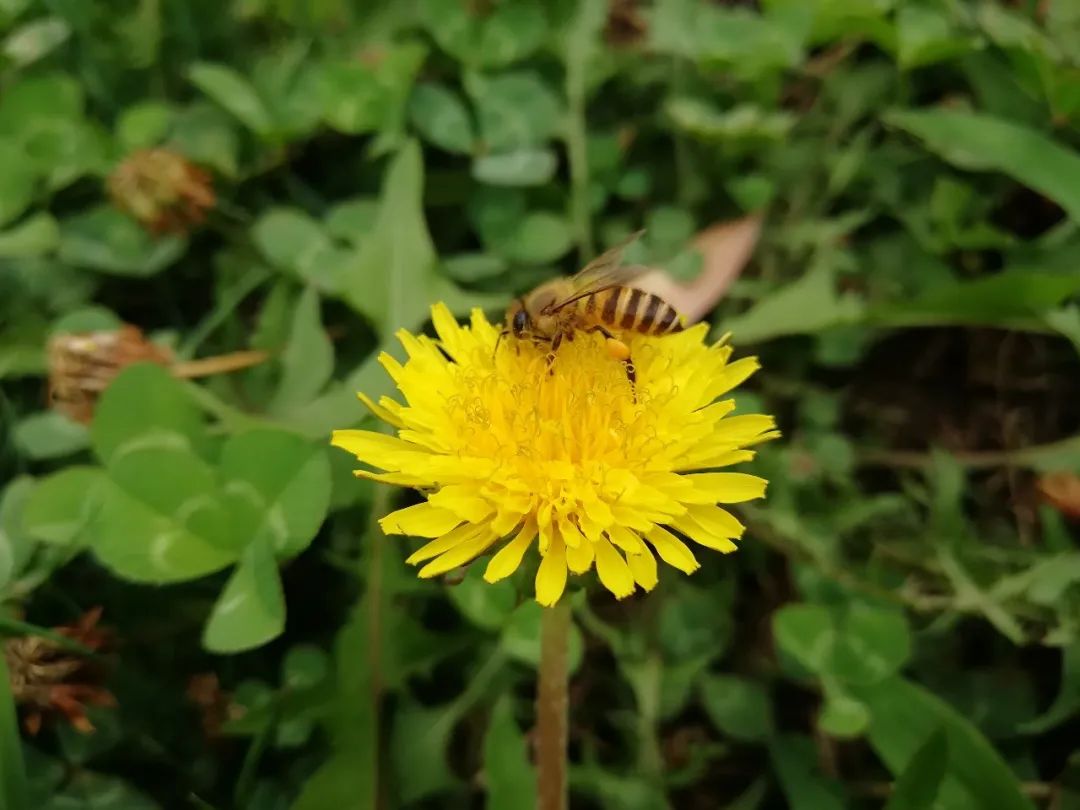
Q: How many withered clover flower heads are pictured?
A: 3